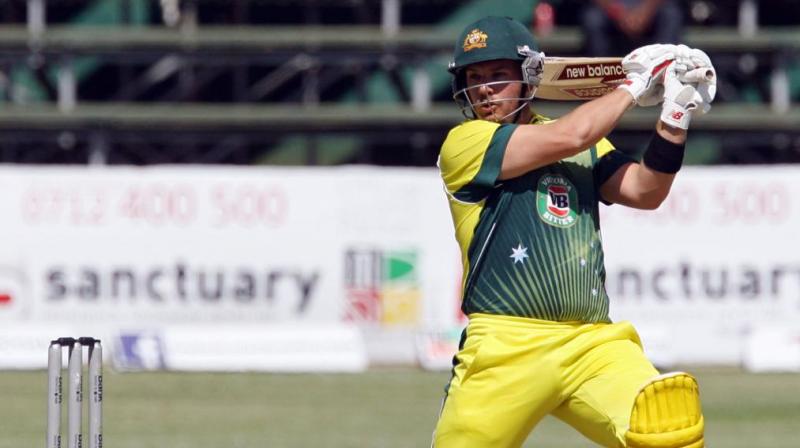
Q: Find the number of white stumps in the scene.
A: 3